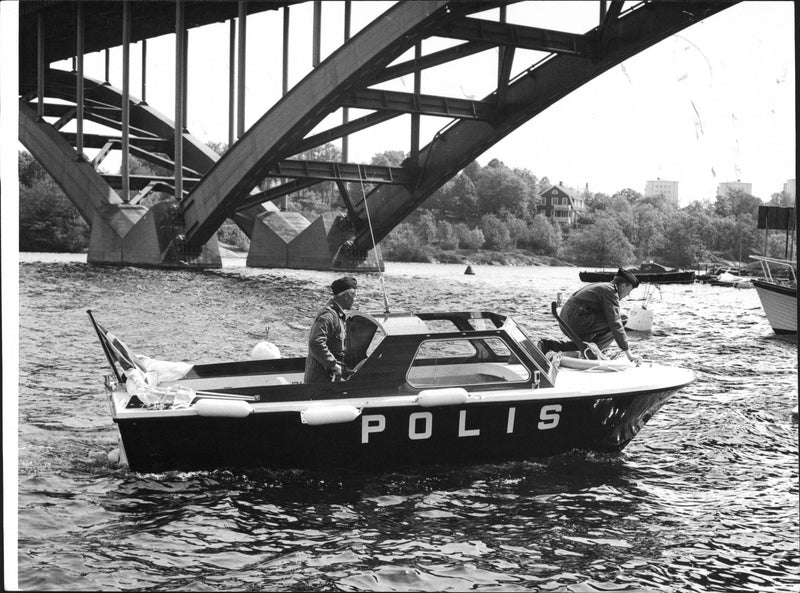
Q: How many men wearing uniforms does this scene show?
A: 2